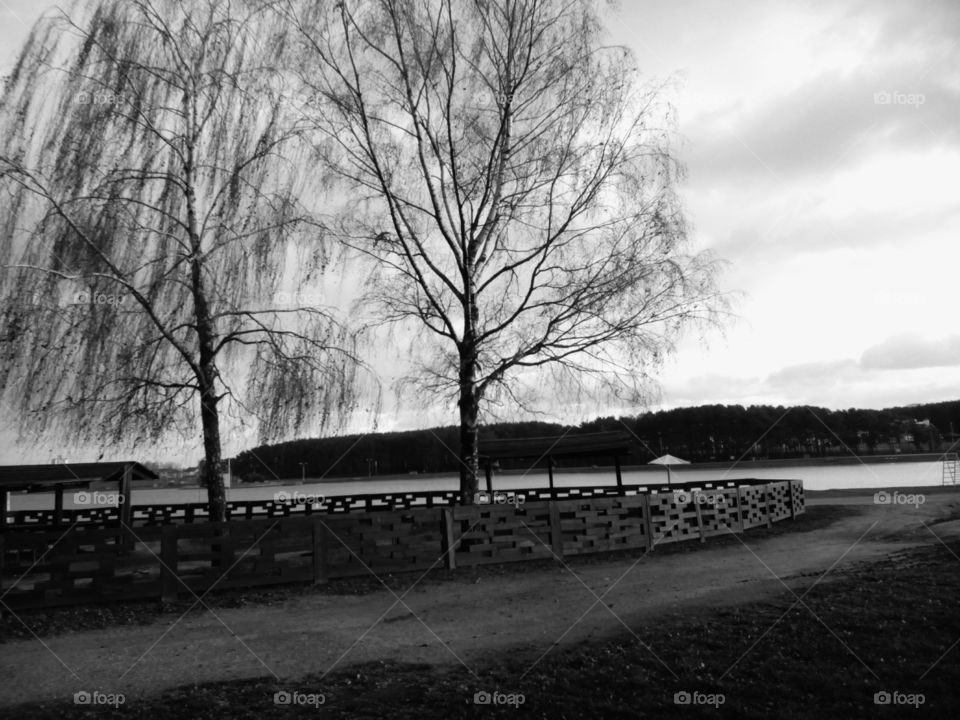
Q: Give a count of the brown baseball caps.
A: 0